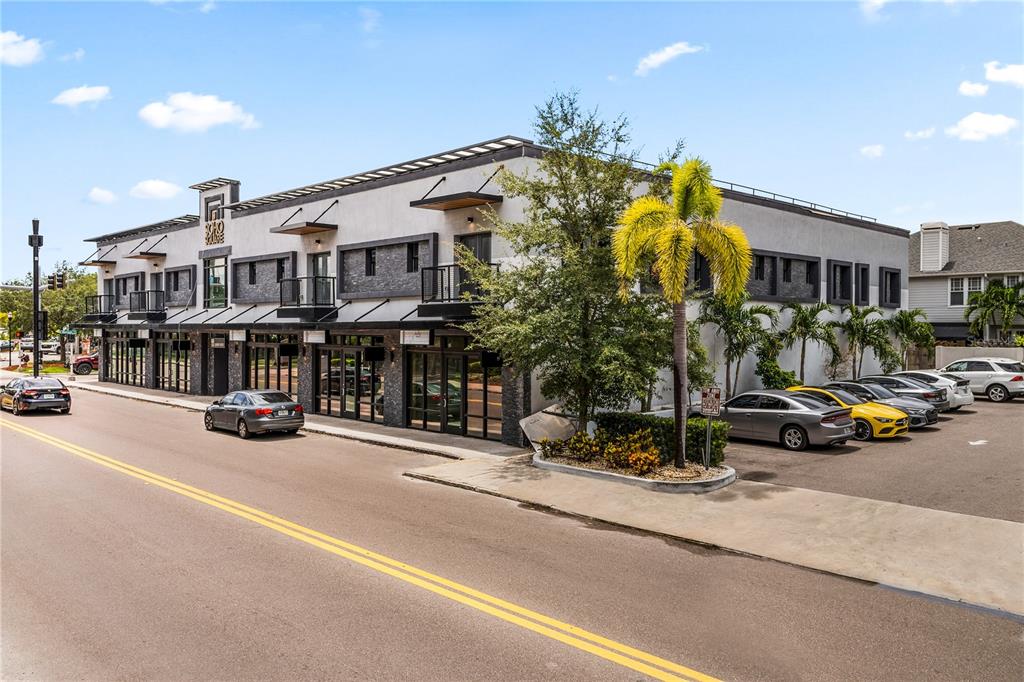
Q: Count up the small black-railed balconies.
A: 4